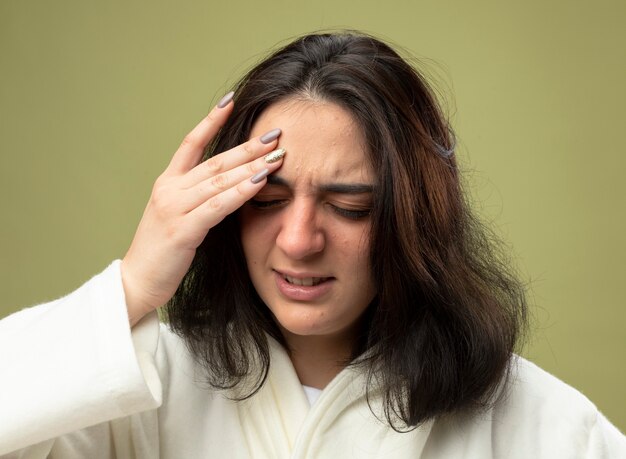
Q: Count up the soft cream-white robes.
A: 1